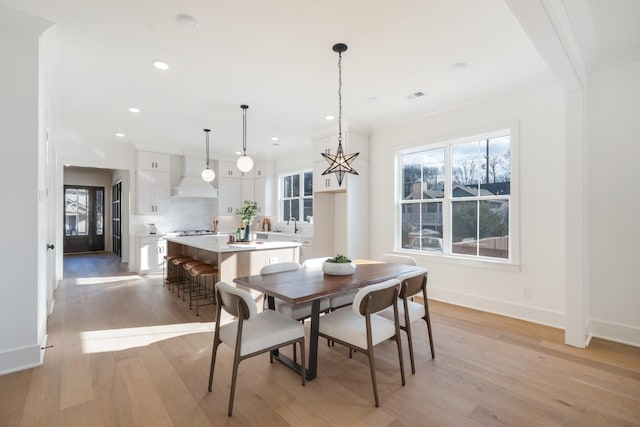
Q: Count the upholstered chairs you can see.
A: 6